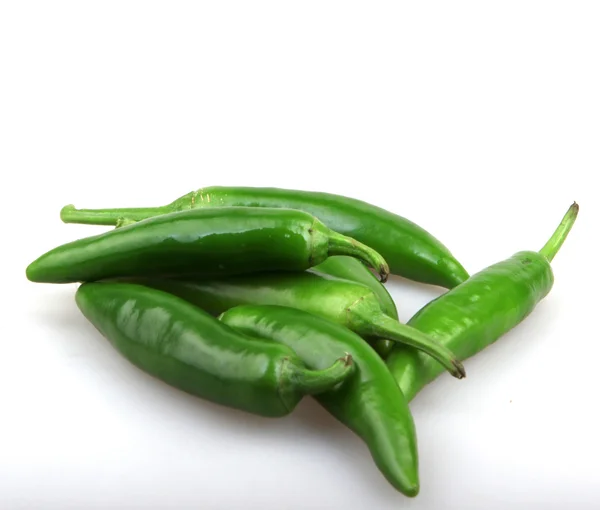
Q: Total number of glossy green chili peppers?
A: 7